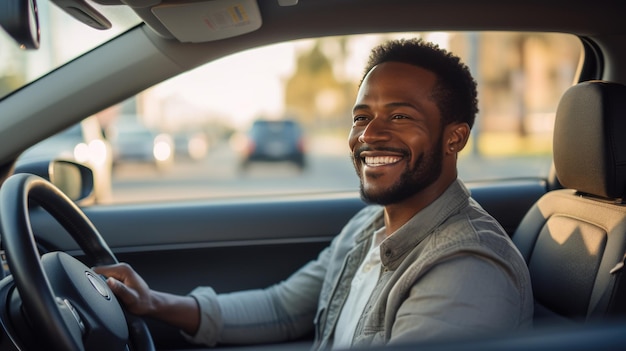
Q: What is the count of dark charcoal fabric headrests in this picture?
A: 1